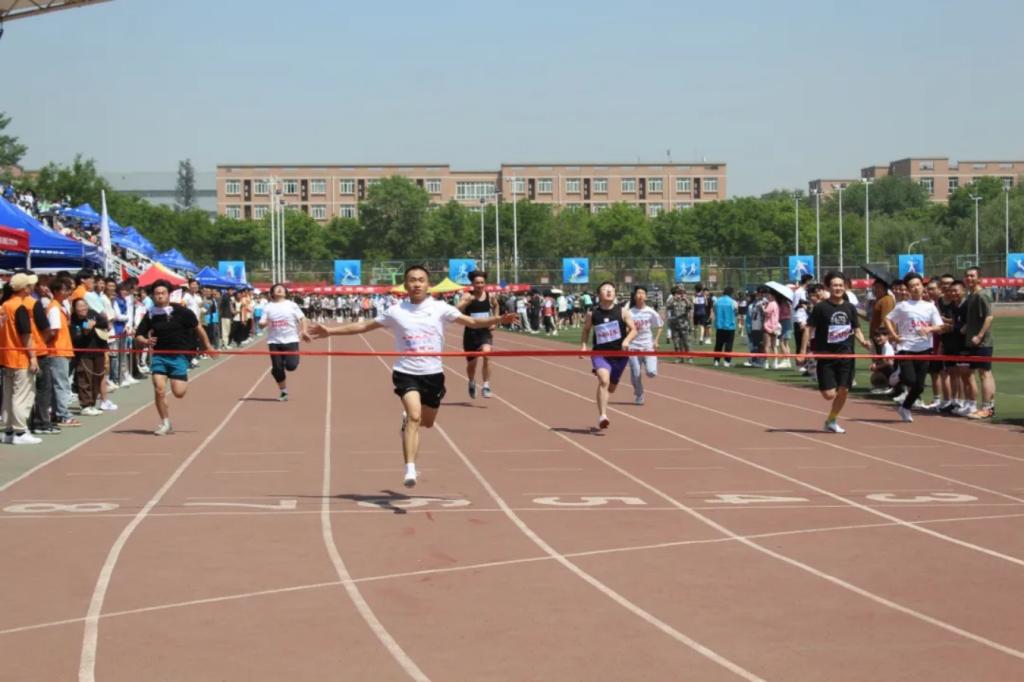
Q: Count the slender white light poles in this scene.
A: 12